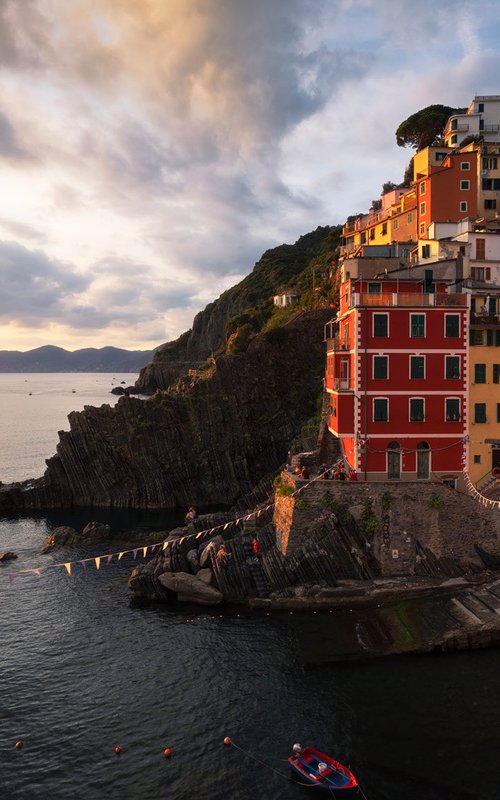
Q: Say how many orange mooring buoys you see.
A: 4